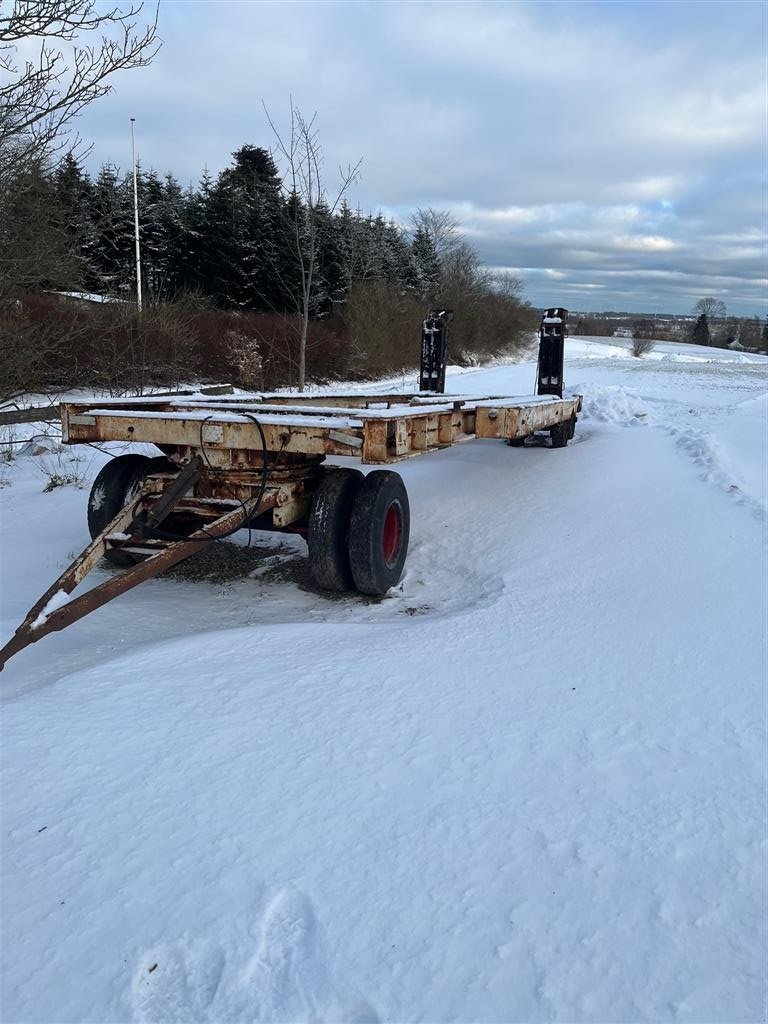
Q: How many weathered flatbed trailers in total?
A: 1